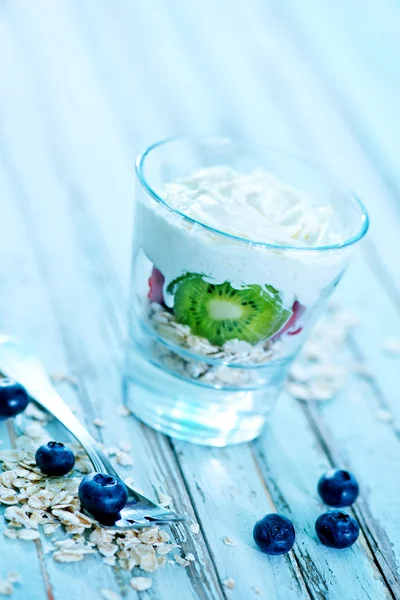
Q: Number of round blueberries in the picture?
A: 6